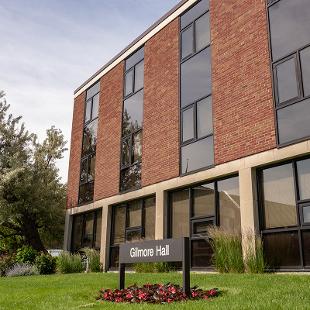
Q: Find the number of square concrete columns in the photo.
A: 4